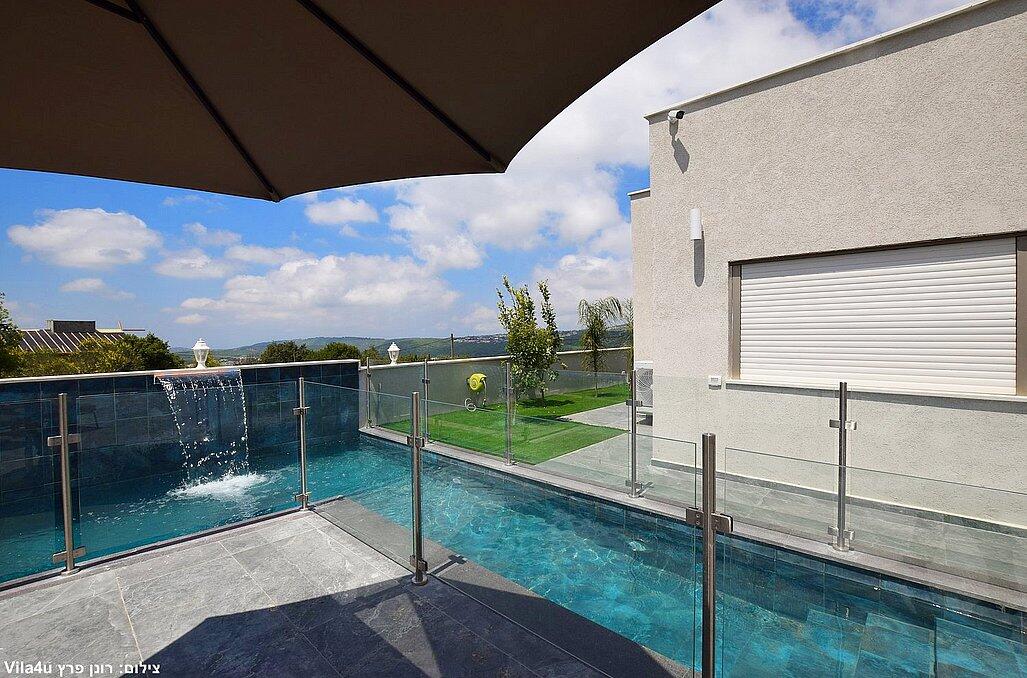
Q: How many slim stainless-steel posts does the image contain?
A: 9